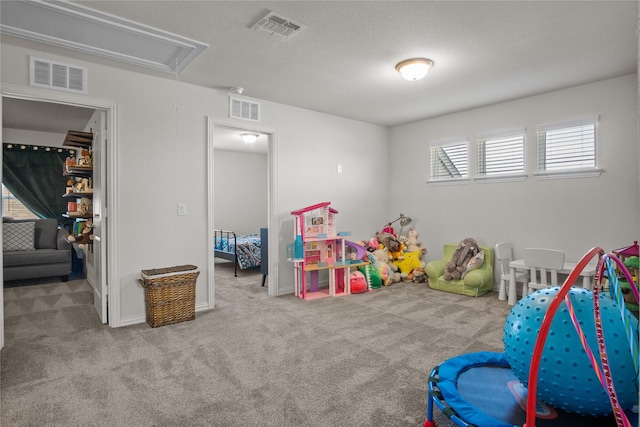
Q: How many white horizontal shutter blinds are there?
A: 3